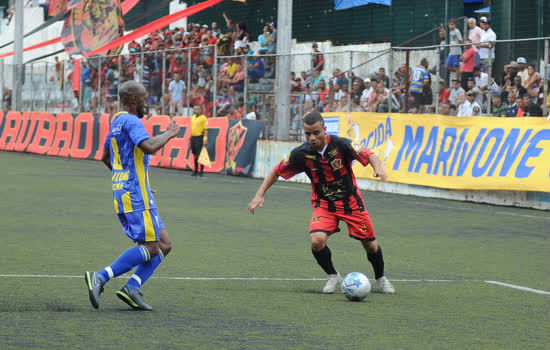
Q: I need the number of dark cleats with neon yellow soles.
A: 2